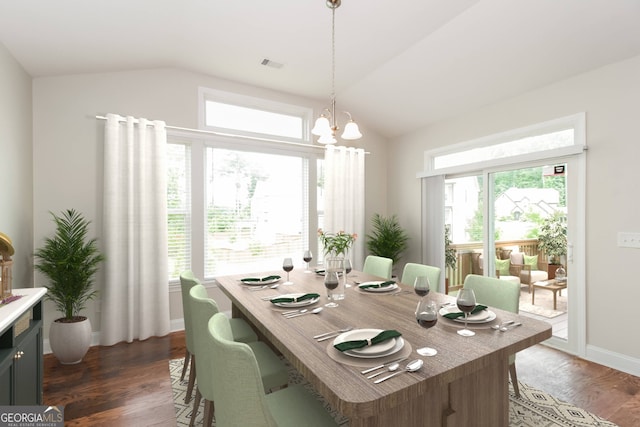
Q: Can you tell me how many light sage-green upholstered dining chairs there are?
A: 6